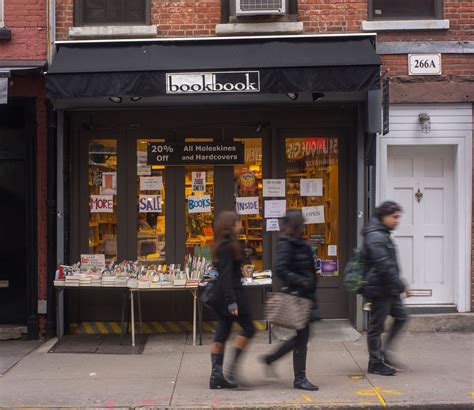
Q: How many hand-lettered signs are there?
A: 4